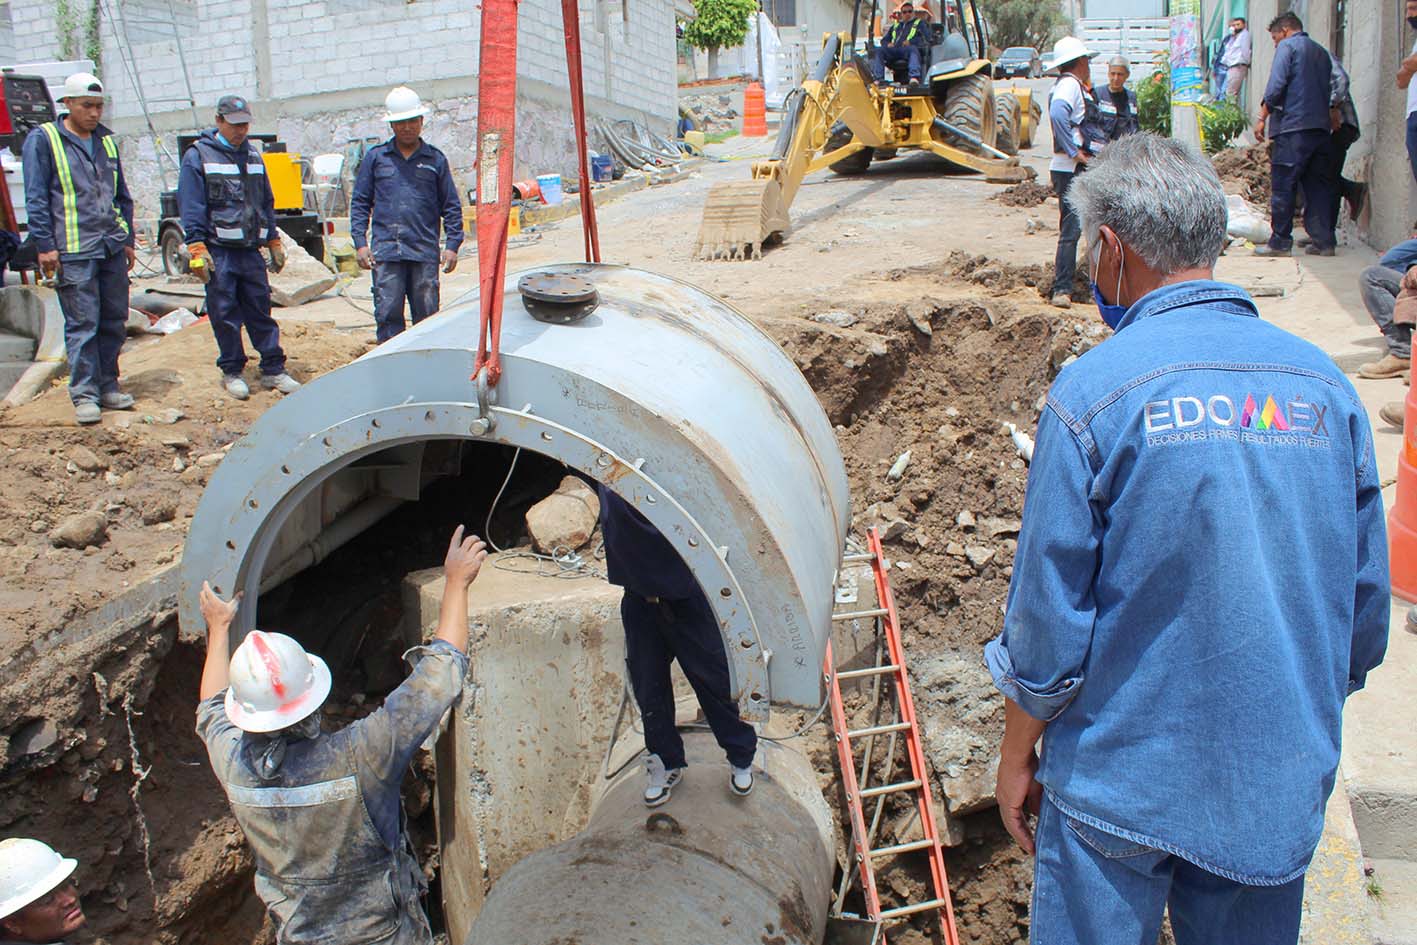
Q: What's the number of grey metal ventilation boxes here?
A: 0